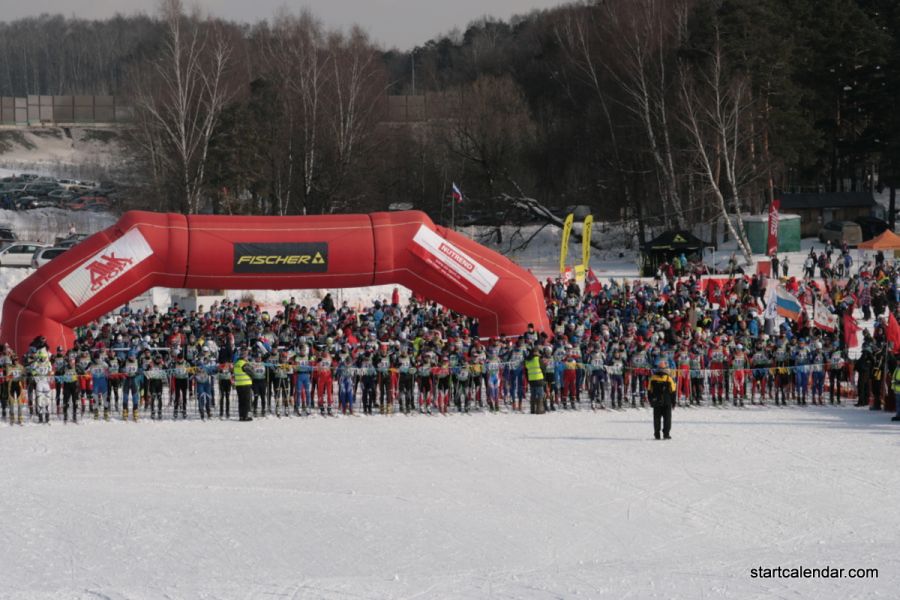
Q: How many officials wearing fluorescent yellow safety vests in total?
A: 3